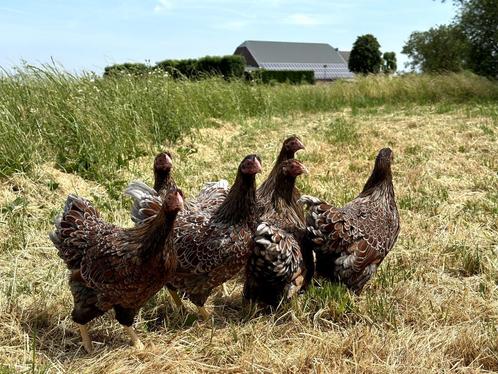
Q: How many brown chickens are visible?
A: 6